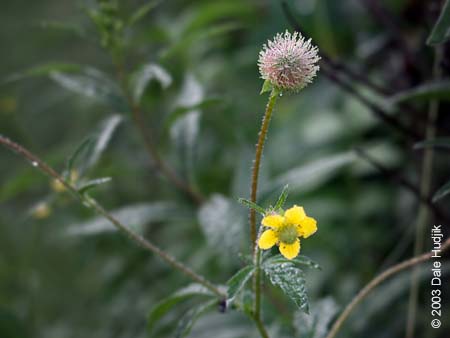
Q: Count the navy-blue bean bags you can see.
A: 0